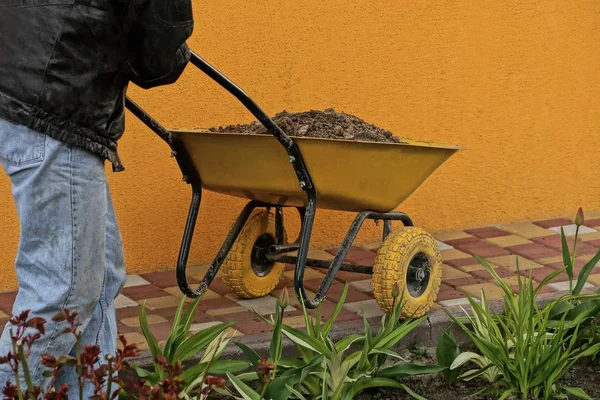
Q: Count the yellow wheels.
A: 2